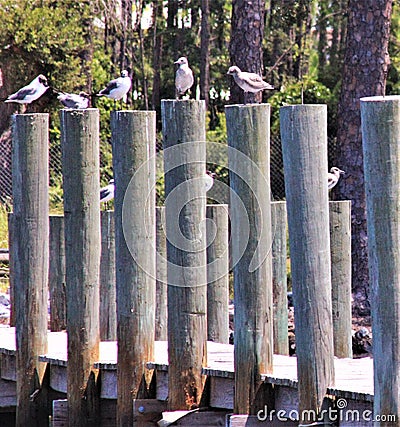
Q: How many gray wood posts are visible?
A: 14